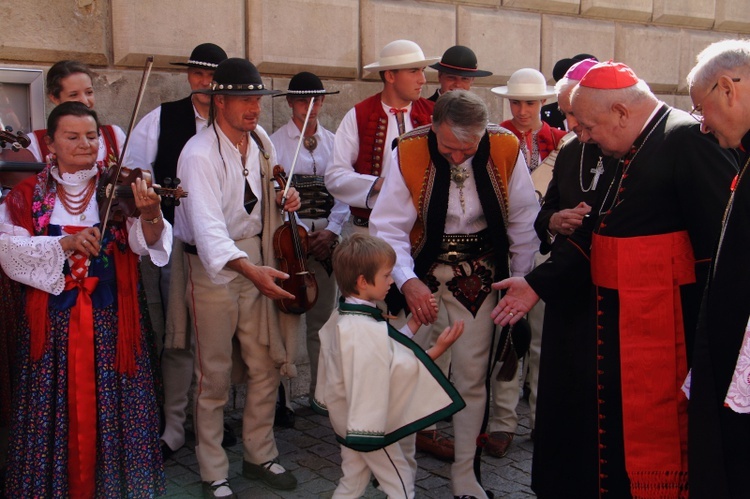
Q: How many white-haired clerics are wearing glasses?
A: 1